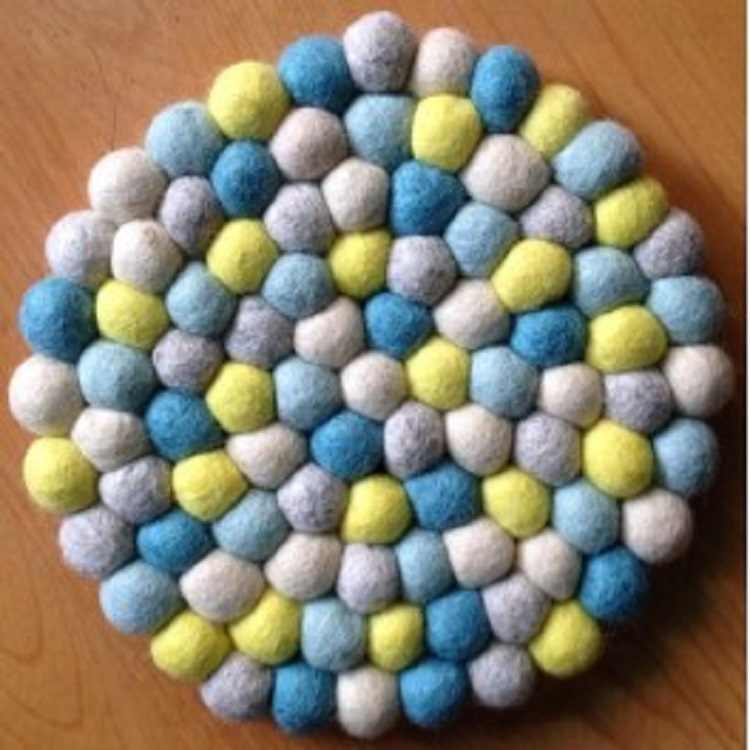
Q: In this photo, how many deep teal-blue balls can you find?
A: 15